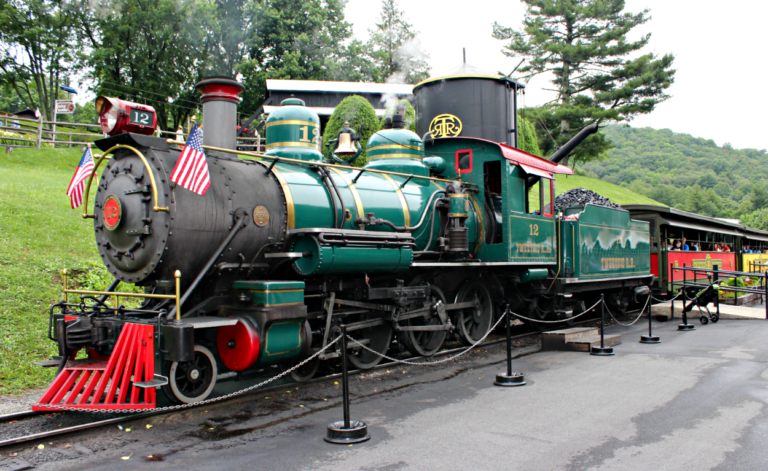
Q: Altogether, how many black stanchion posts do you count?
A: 5